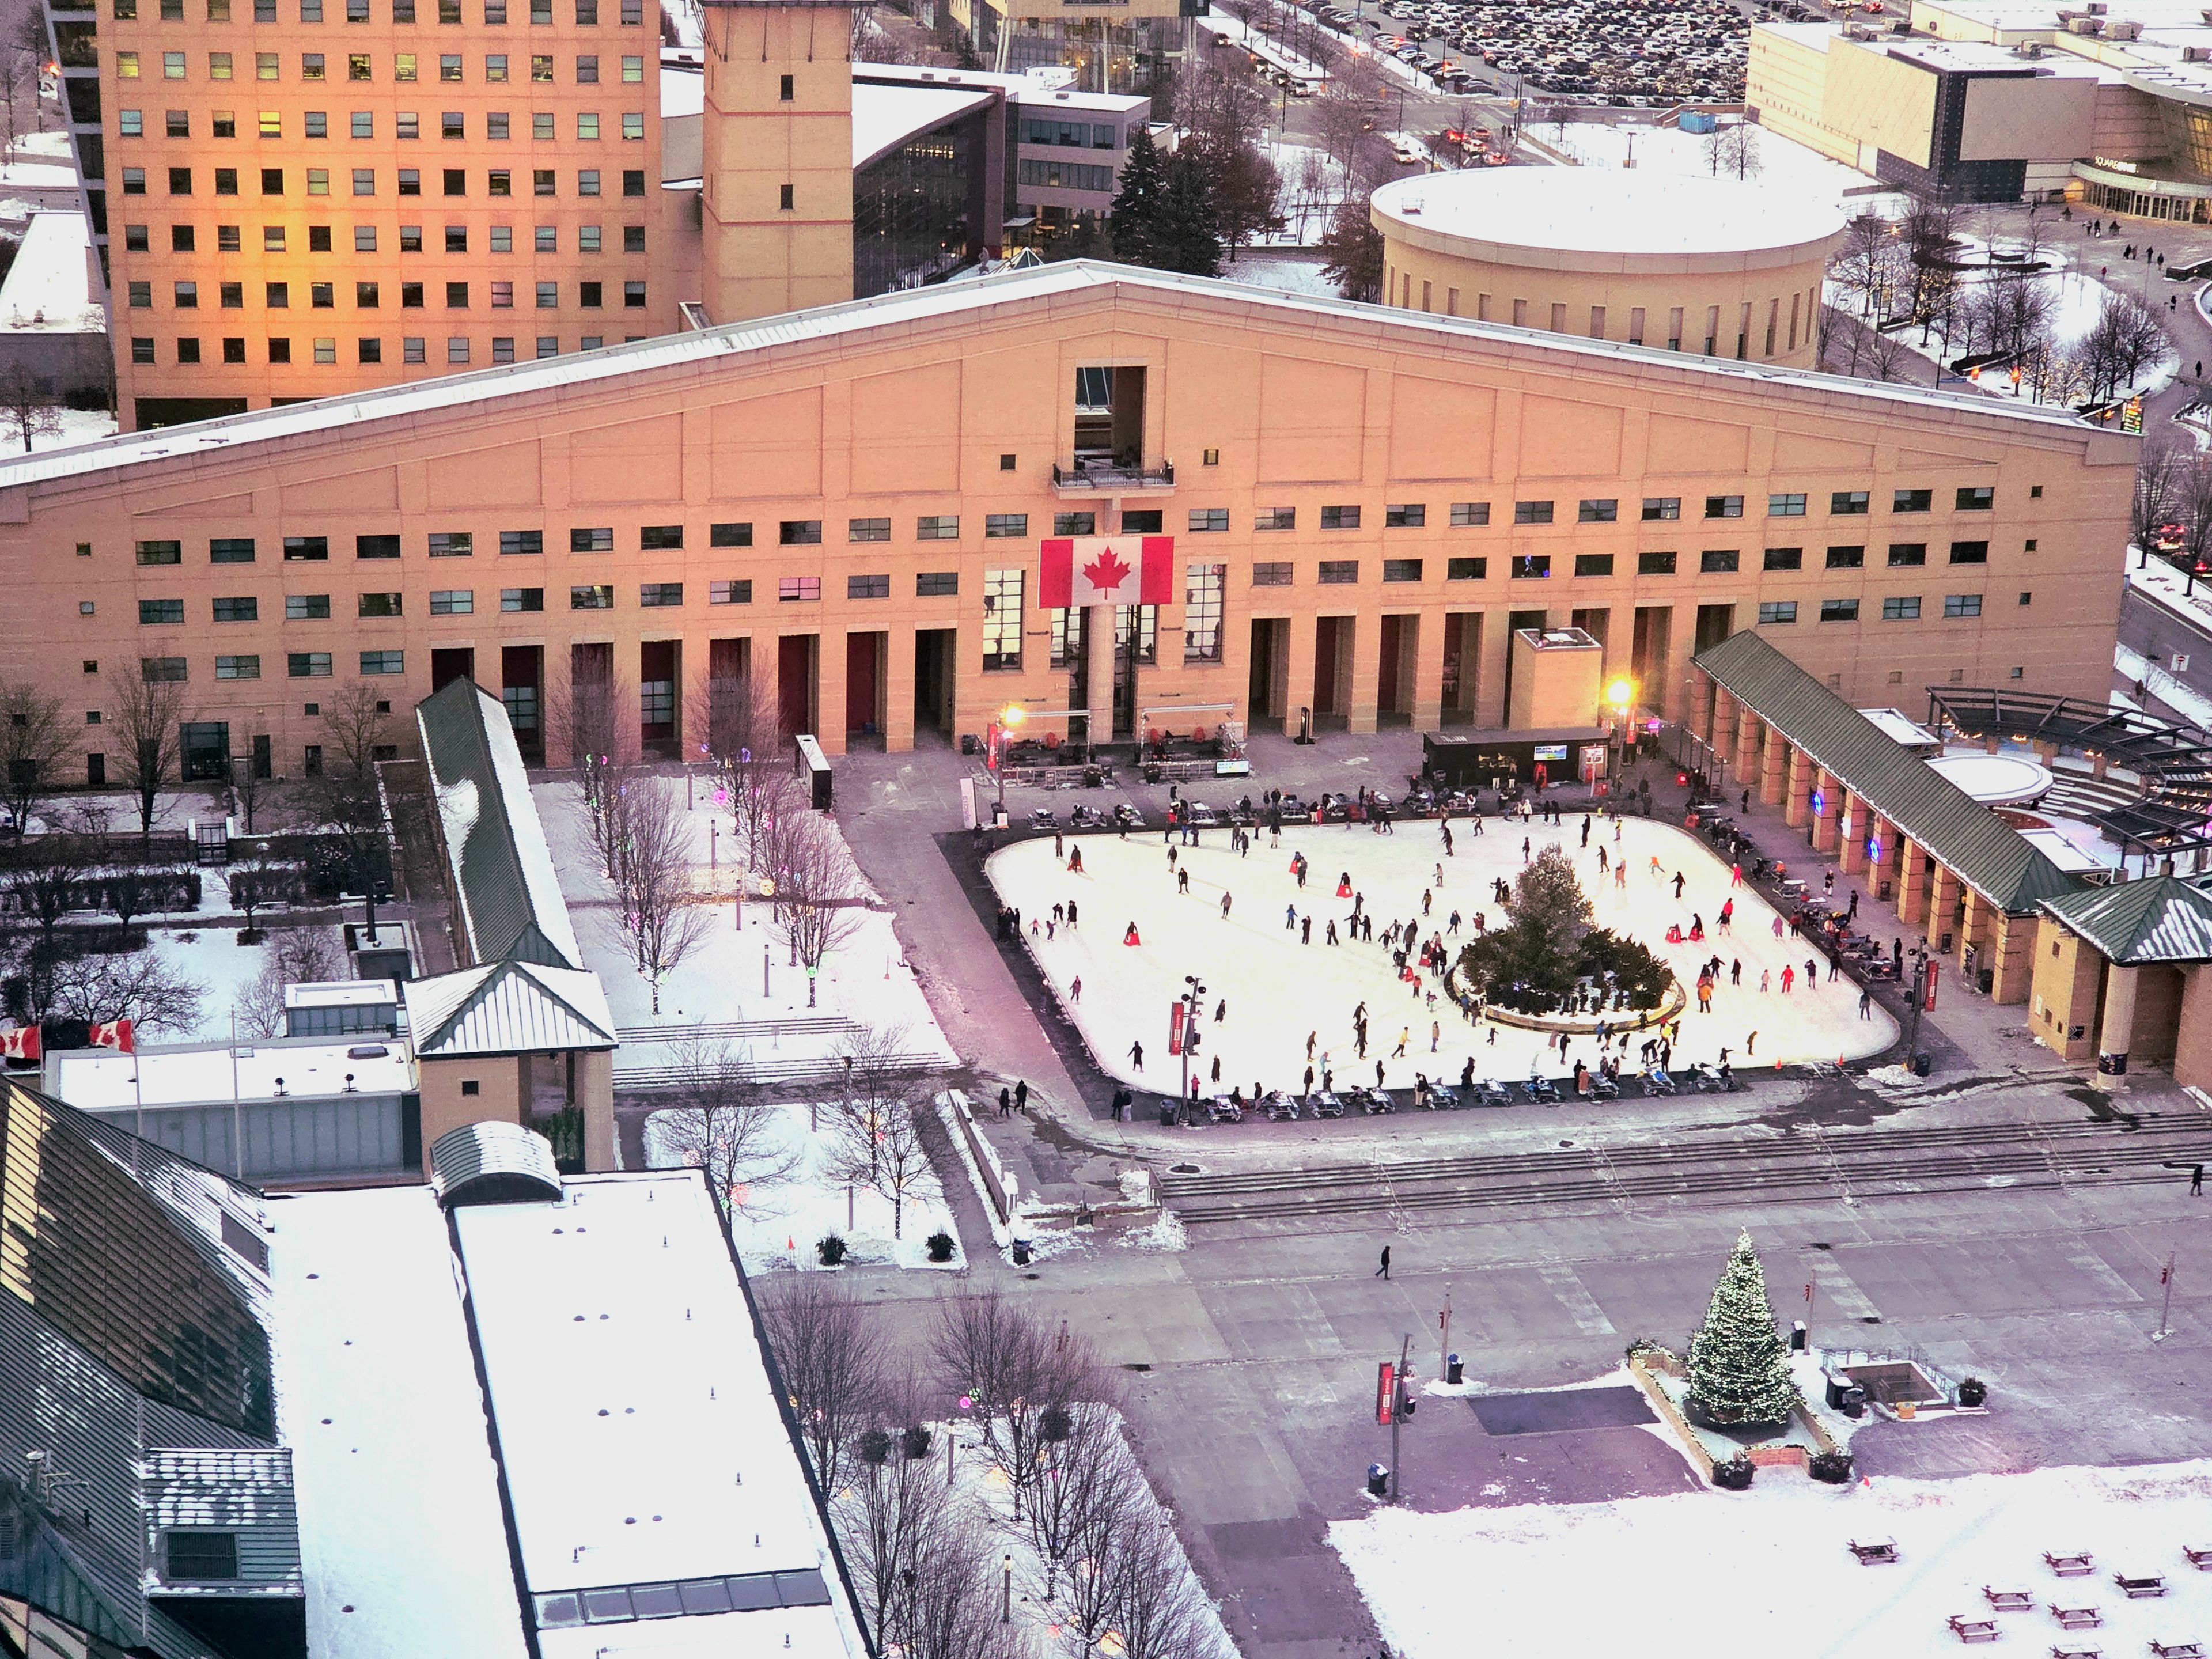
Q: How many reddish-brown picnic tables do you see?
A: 9